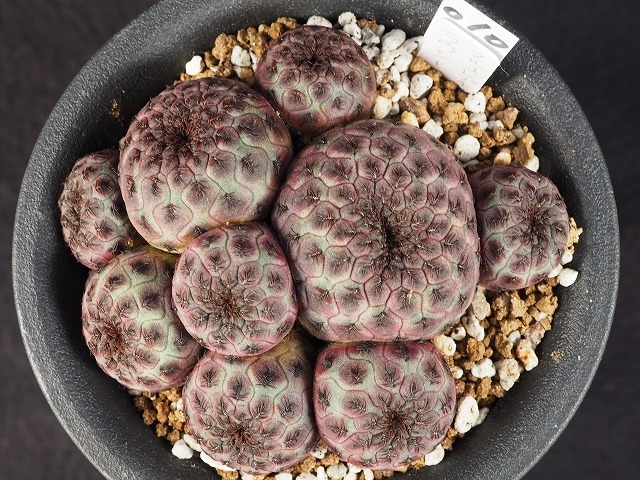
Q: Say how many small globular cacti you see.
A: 9